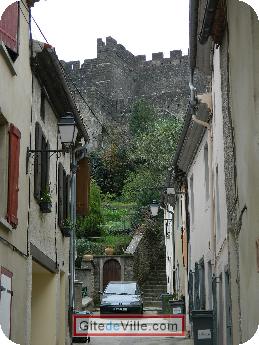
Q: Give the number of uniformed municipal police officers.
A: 0